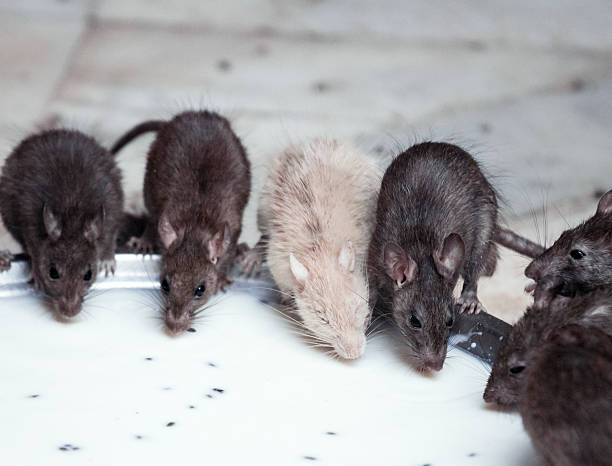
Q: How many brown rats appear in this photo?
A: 6